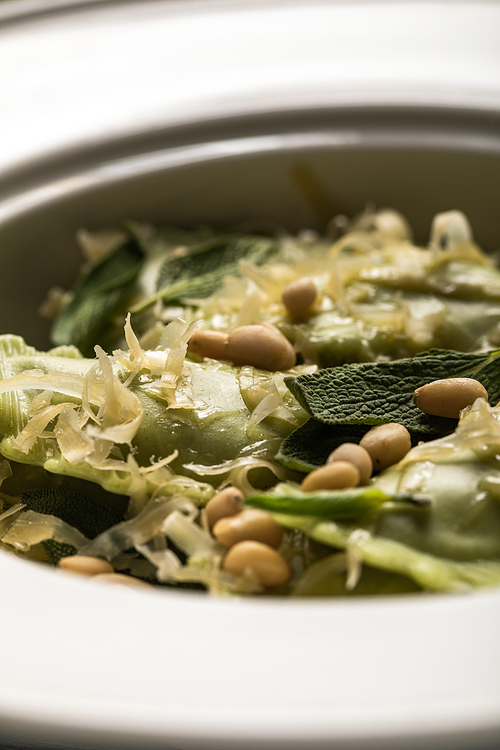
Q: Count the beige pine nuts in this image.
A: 12